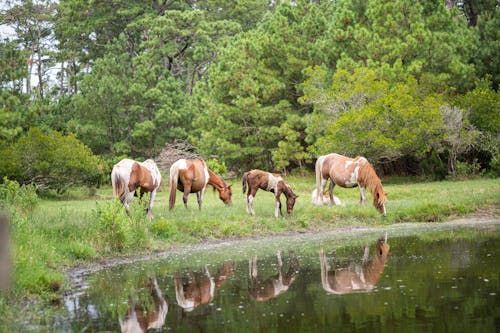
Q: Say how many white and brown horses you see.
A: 4